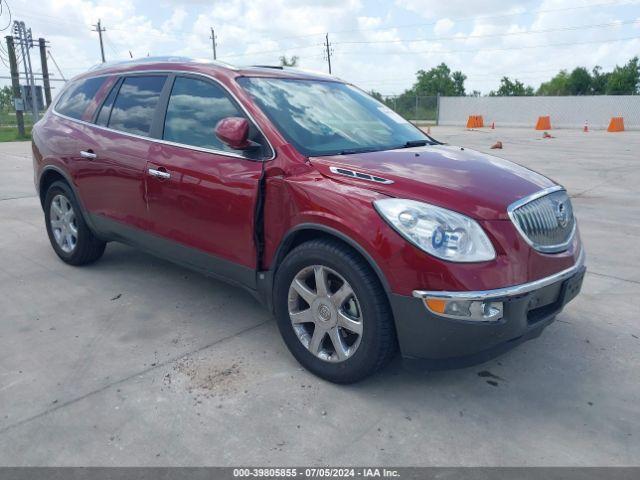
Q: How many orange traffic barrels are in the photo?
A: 3